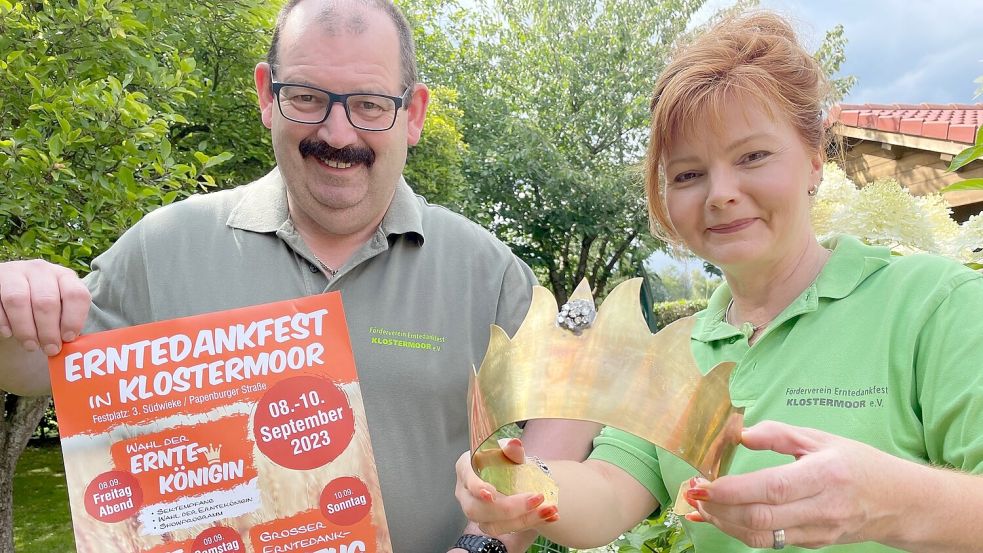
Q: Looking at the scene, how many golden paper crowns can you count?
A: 1